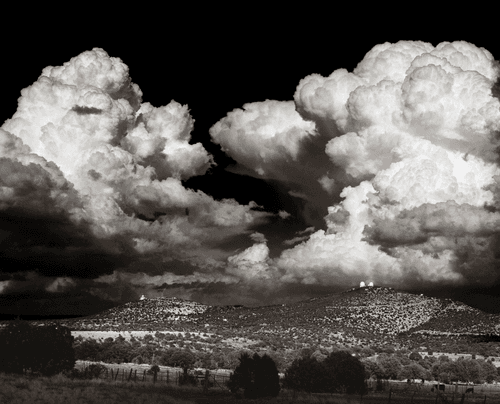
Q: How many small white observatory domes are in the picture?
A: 3